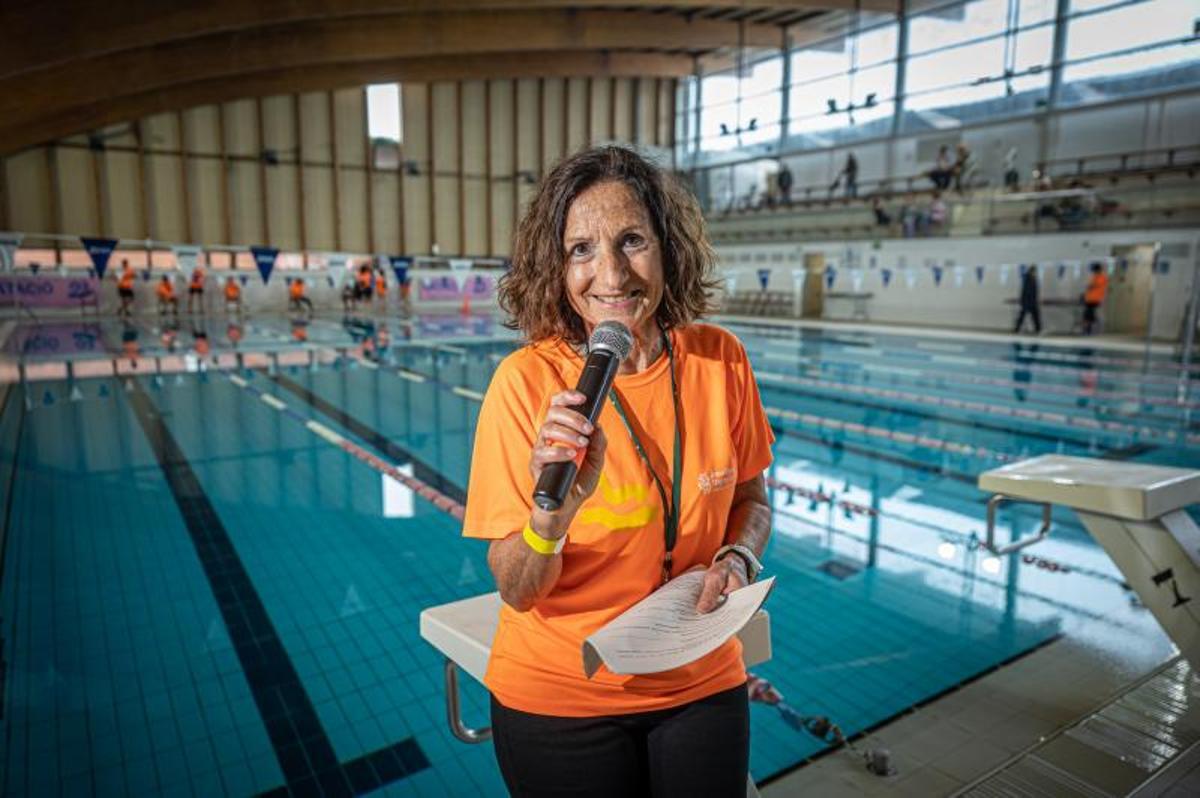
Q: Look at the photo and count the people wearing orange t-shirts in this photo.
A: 10